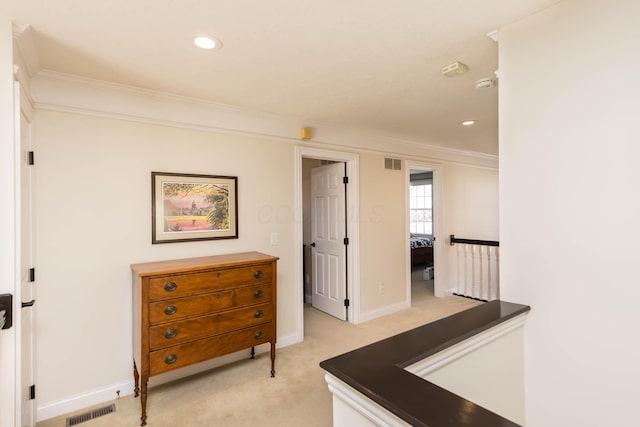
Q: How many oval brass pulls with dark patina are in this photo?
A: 8